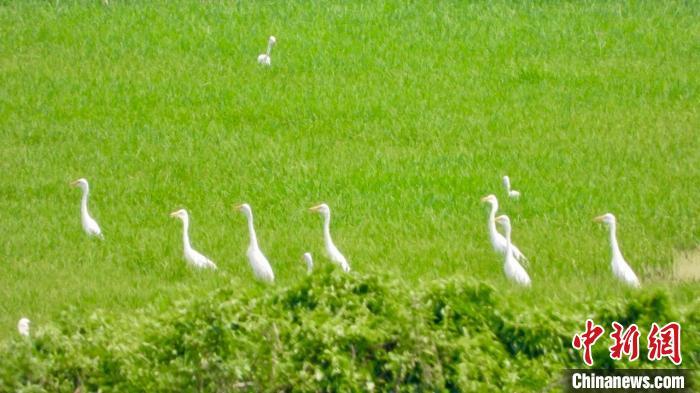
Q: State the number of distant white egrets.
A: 2